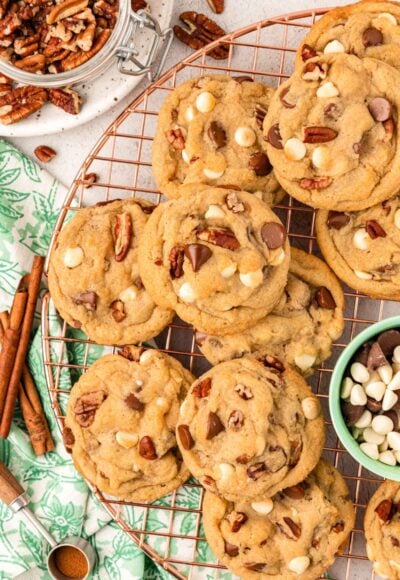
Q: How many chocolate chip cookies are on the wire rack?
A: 11